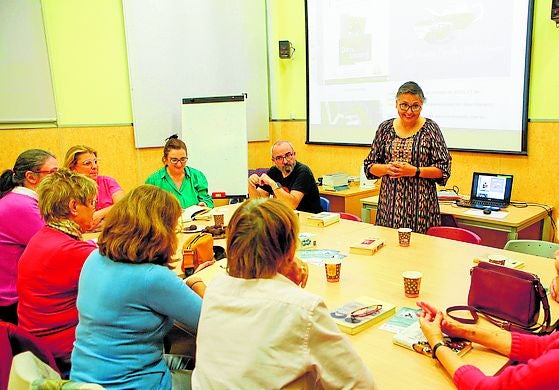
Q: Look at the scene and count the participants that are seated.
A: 8